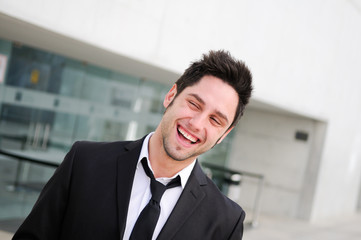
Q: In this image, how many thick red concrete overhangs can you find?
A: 0